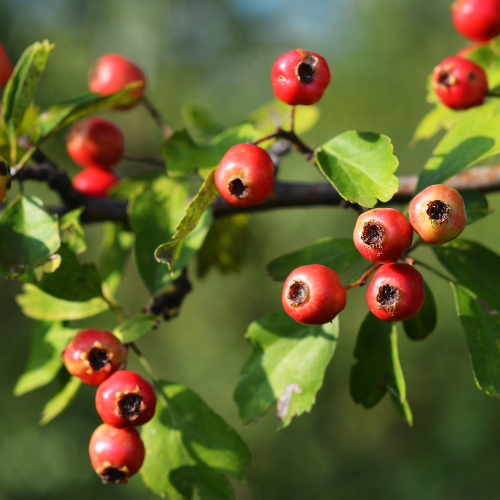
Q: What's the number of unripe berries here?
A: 1